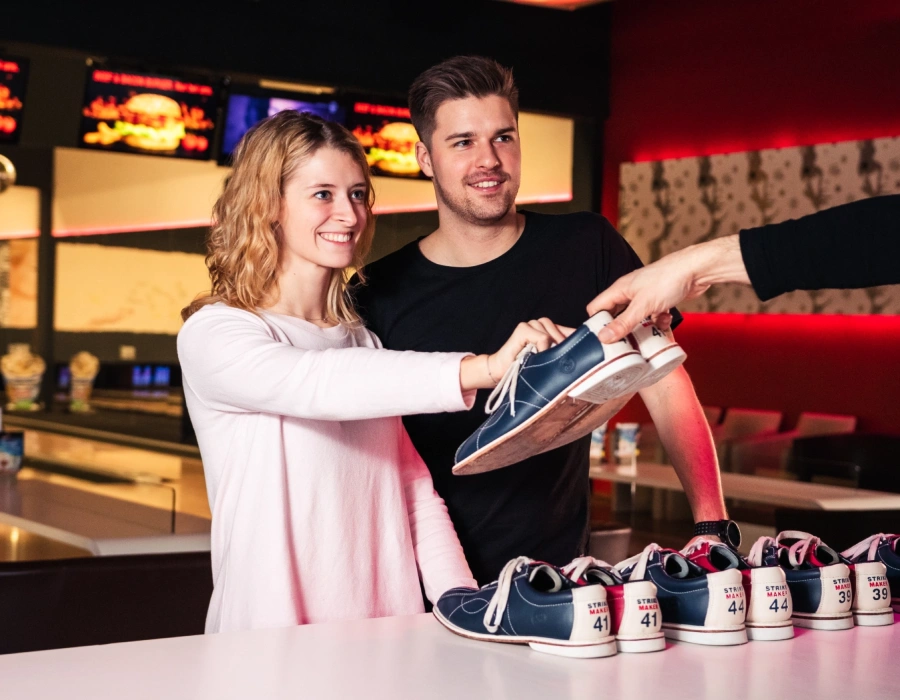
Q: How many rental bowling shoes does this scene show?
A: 9